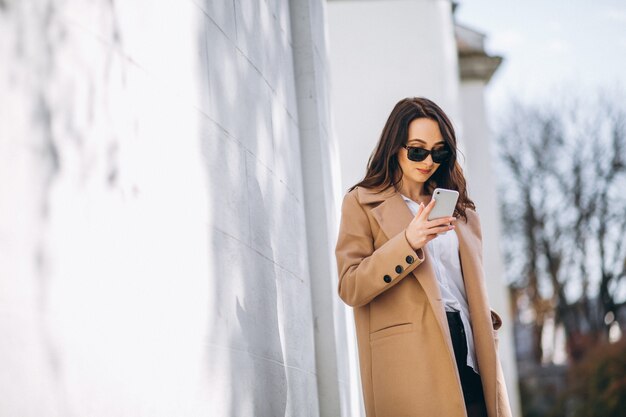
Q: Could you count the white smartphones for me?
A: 1